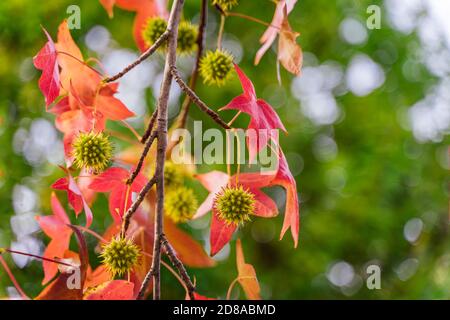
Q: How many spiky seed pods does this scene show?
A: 9